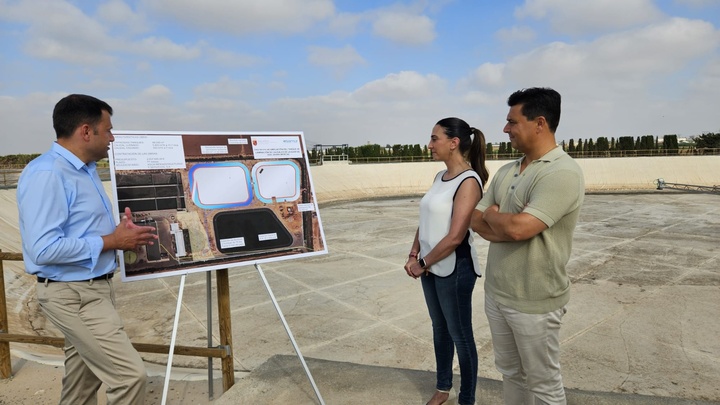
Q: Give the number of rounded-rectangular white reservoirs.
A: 2